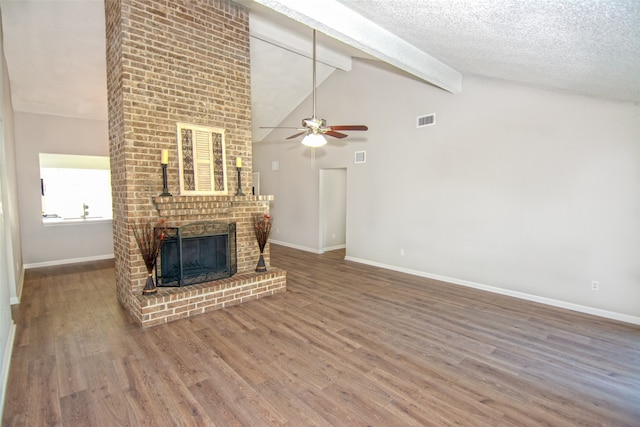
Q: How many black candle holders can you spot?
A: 2